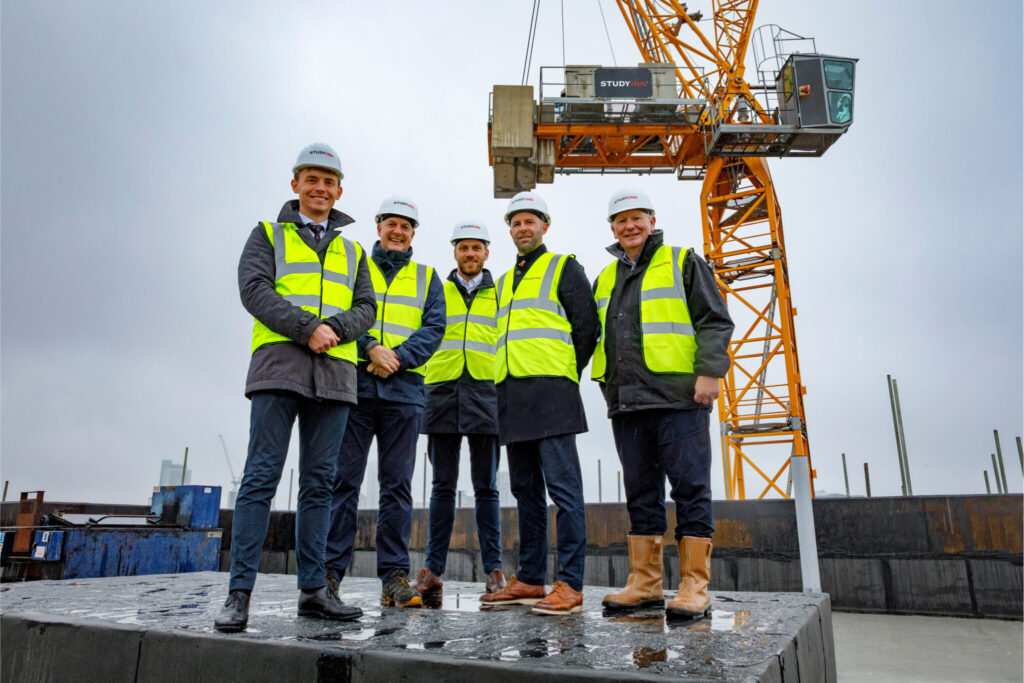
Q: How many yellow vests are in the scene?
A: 5